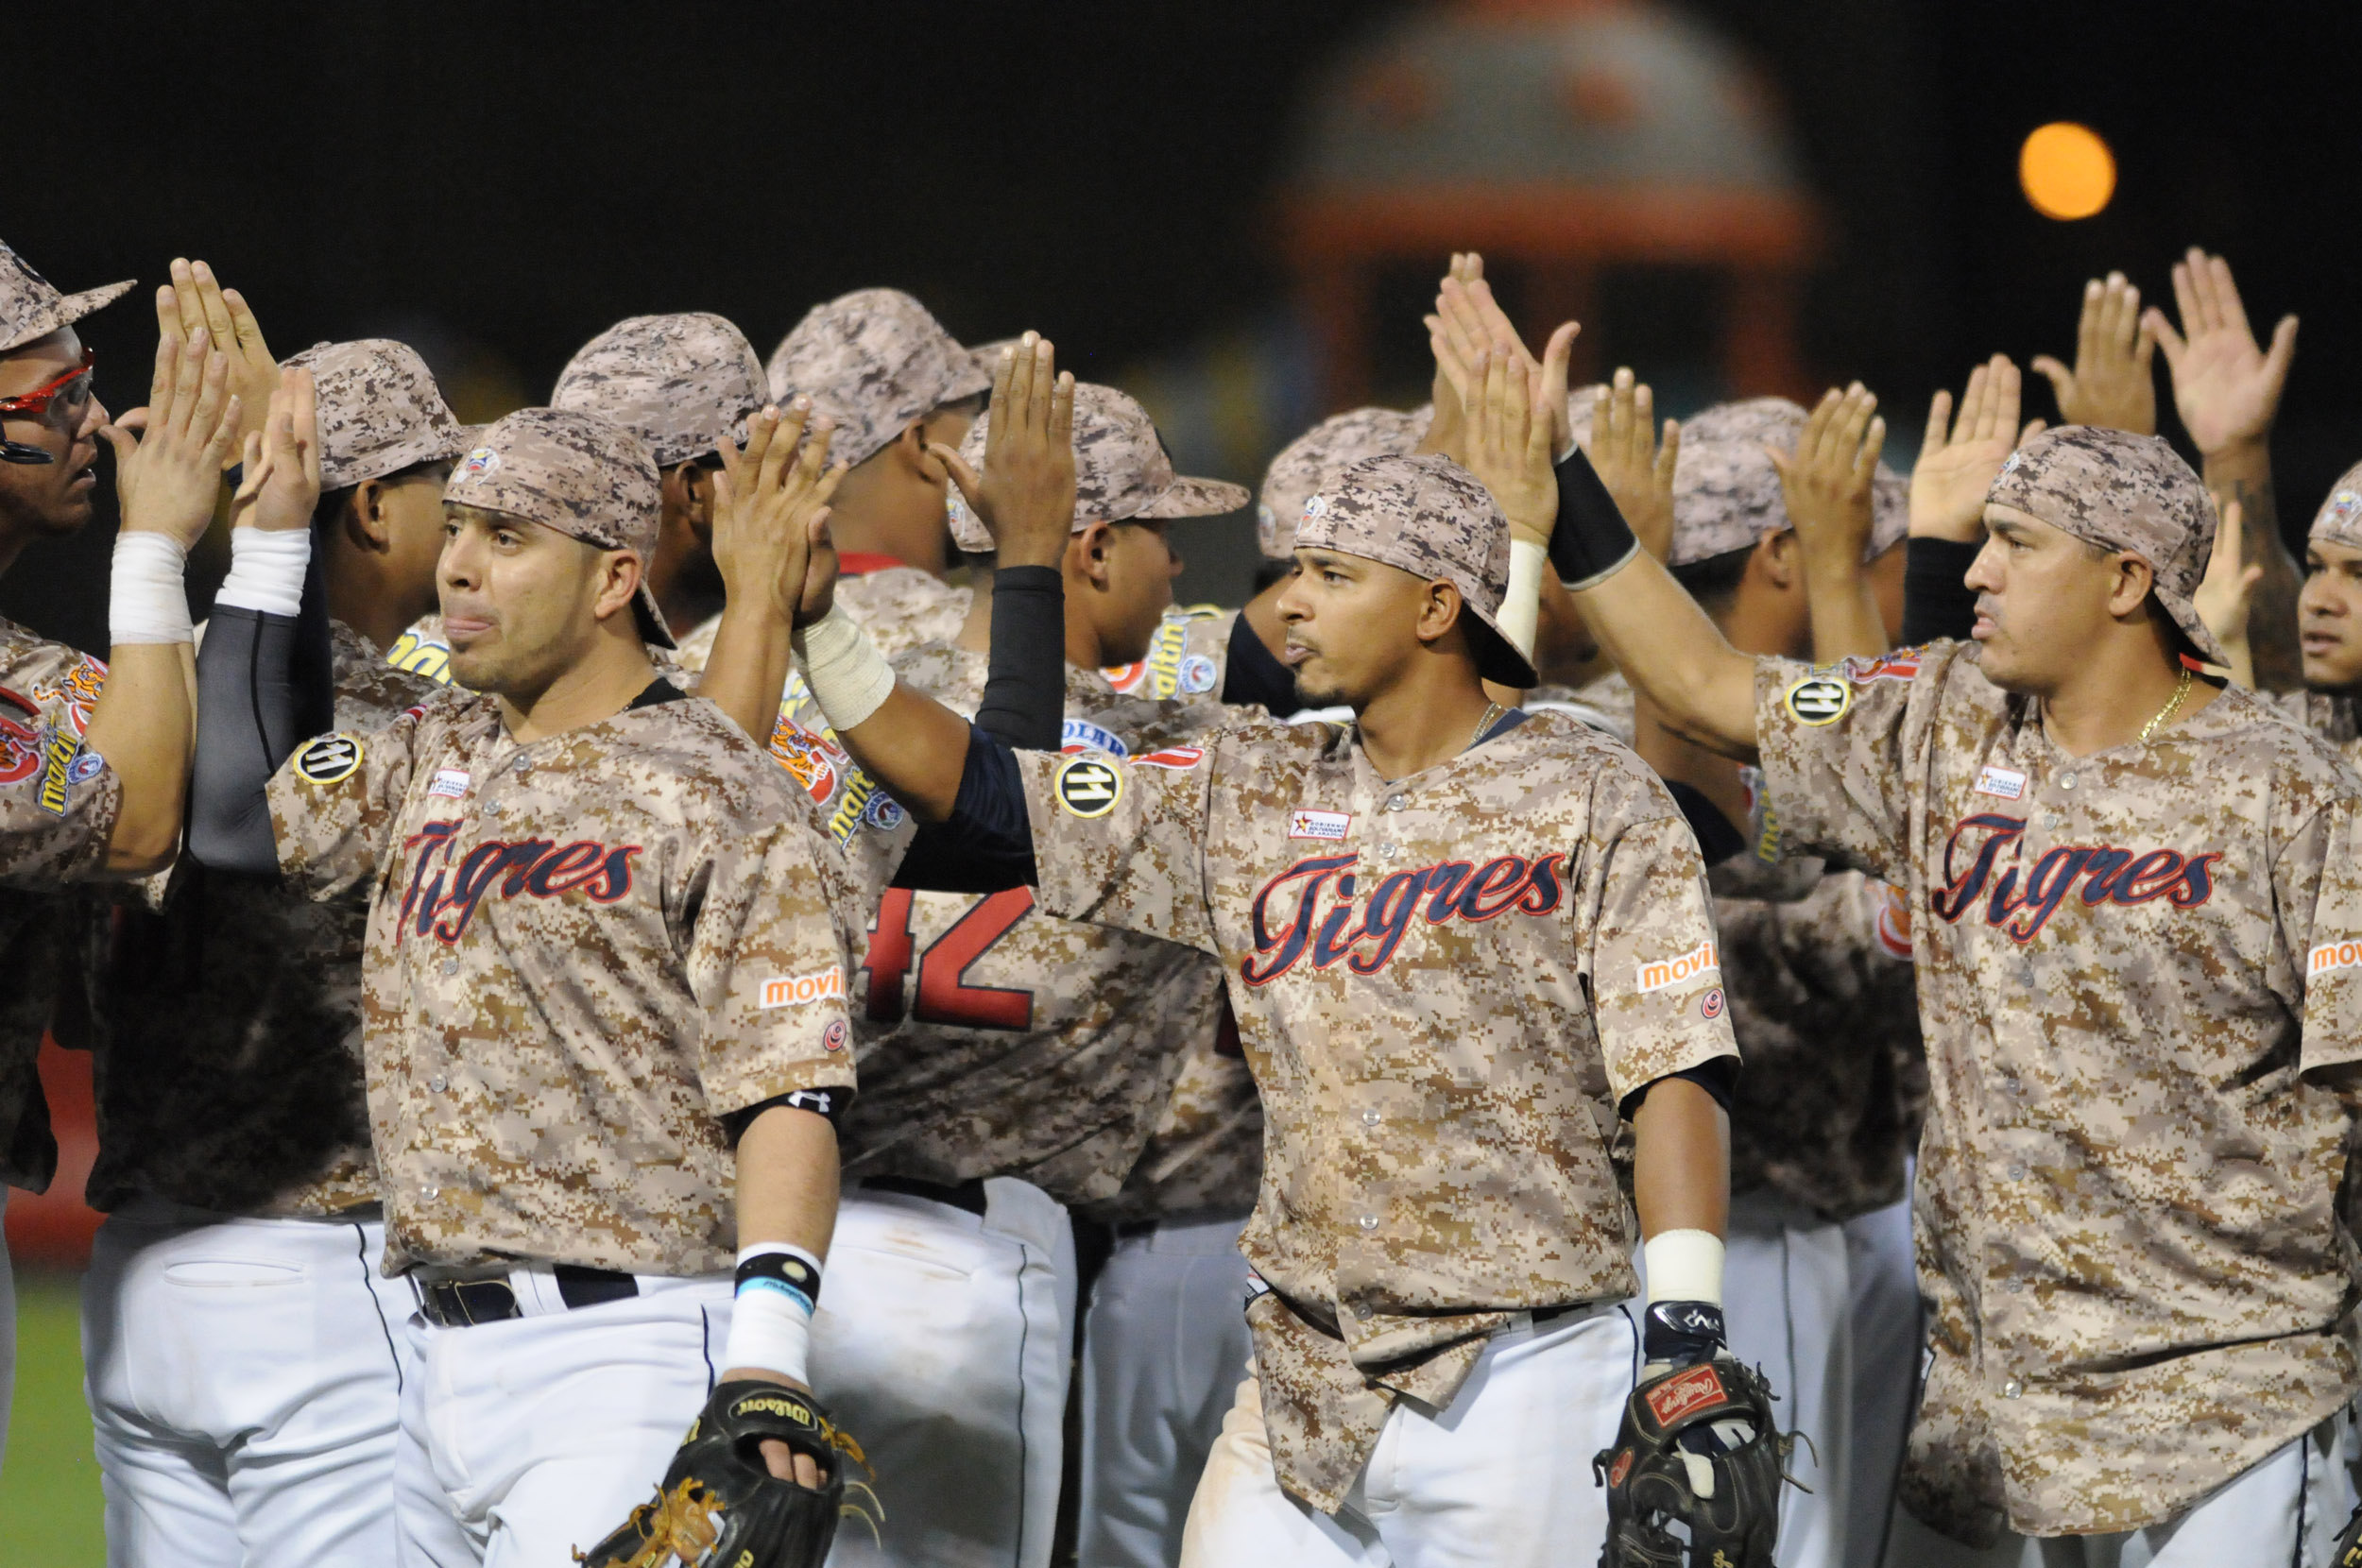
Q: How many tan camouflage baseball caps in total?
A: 13